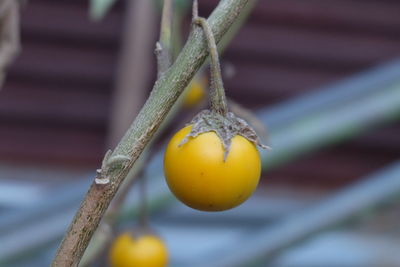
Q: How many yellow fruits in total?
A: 3